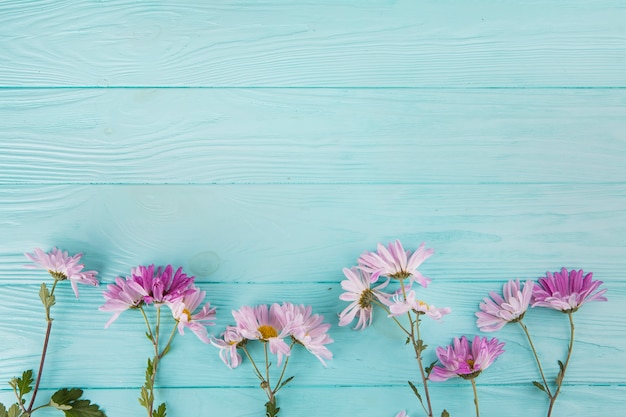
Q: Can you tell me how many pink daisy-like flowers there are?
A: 13